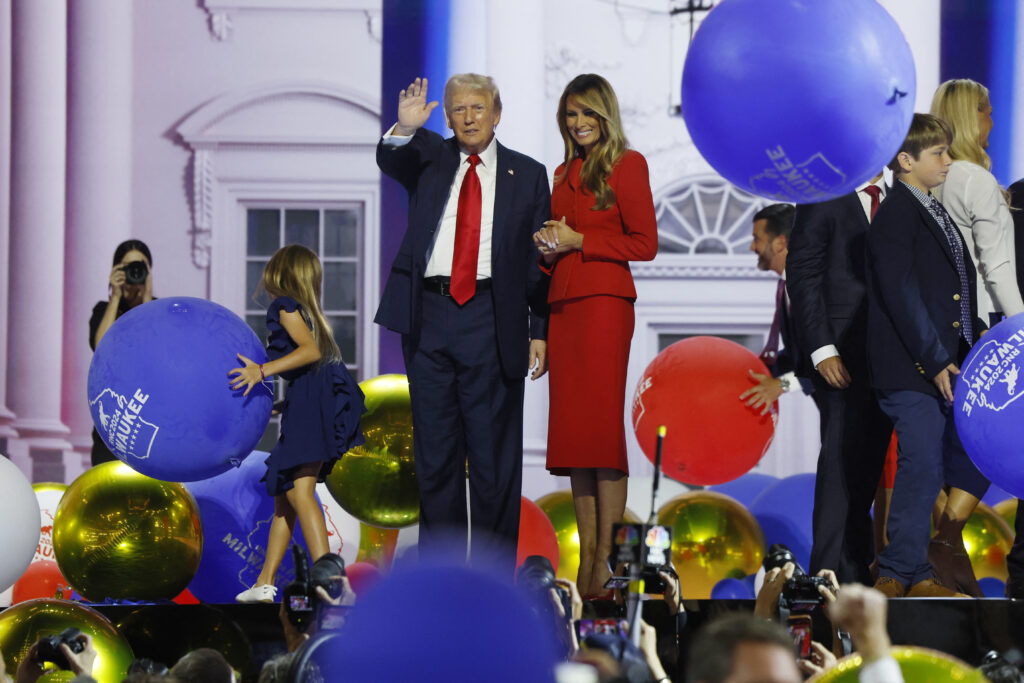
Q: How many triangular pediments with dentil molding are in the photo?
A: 0